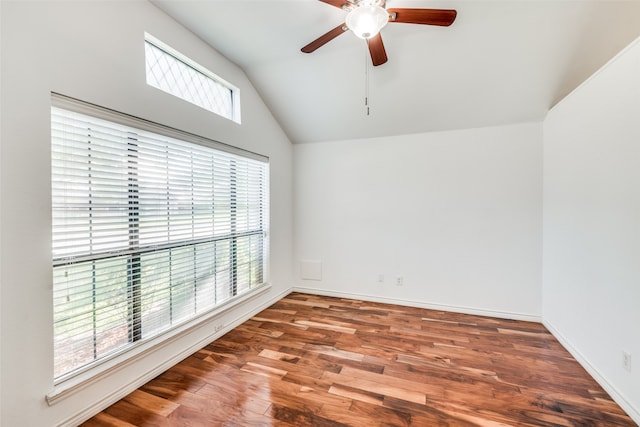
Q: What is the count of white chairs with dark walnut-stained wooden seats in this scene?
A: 0